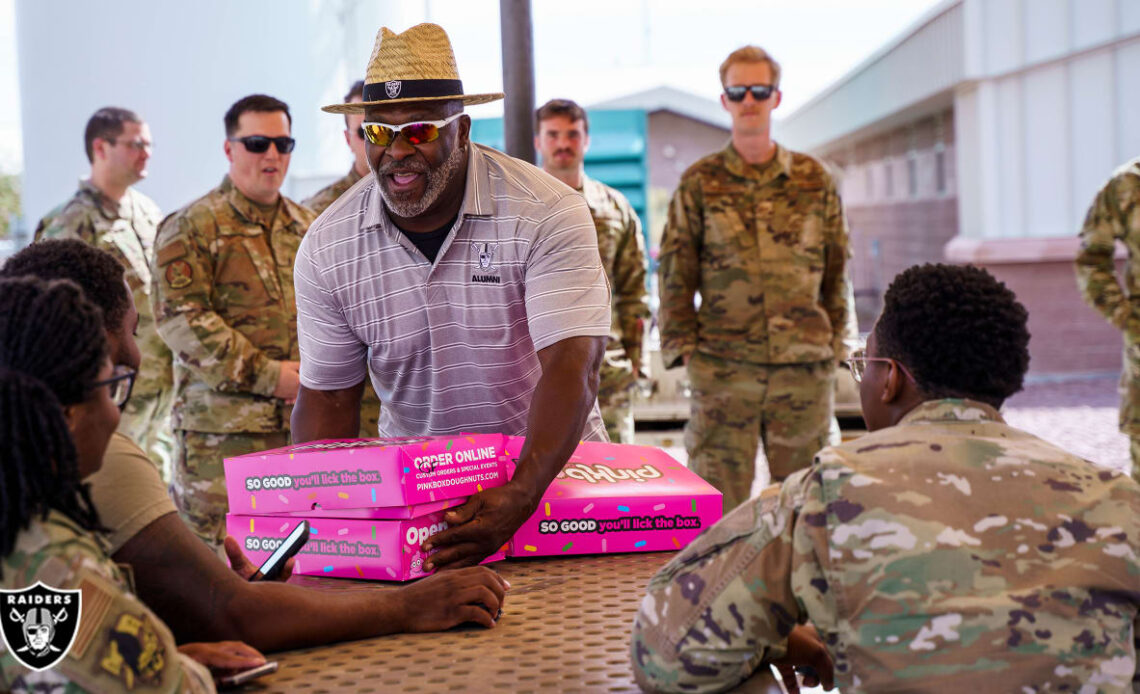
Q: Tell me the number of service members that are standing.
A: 6